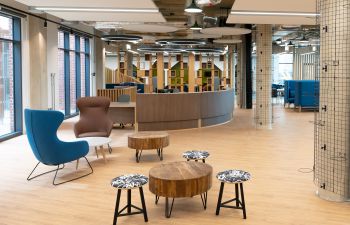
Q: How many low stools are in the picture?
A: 3